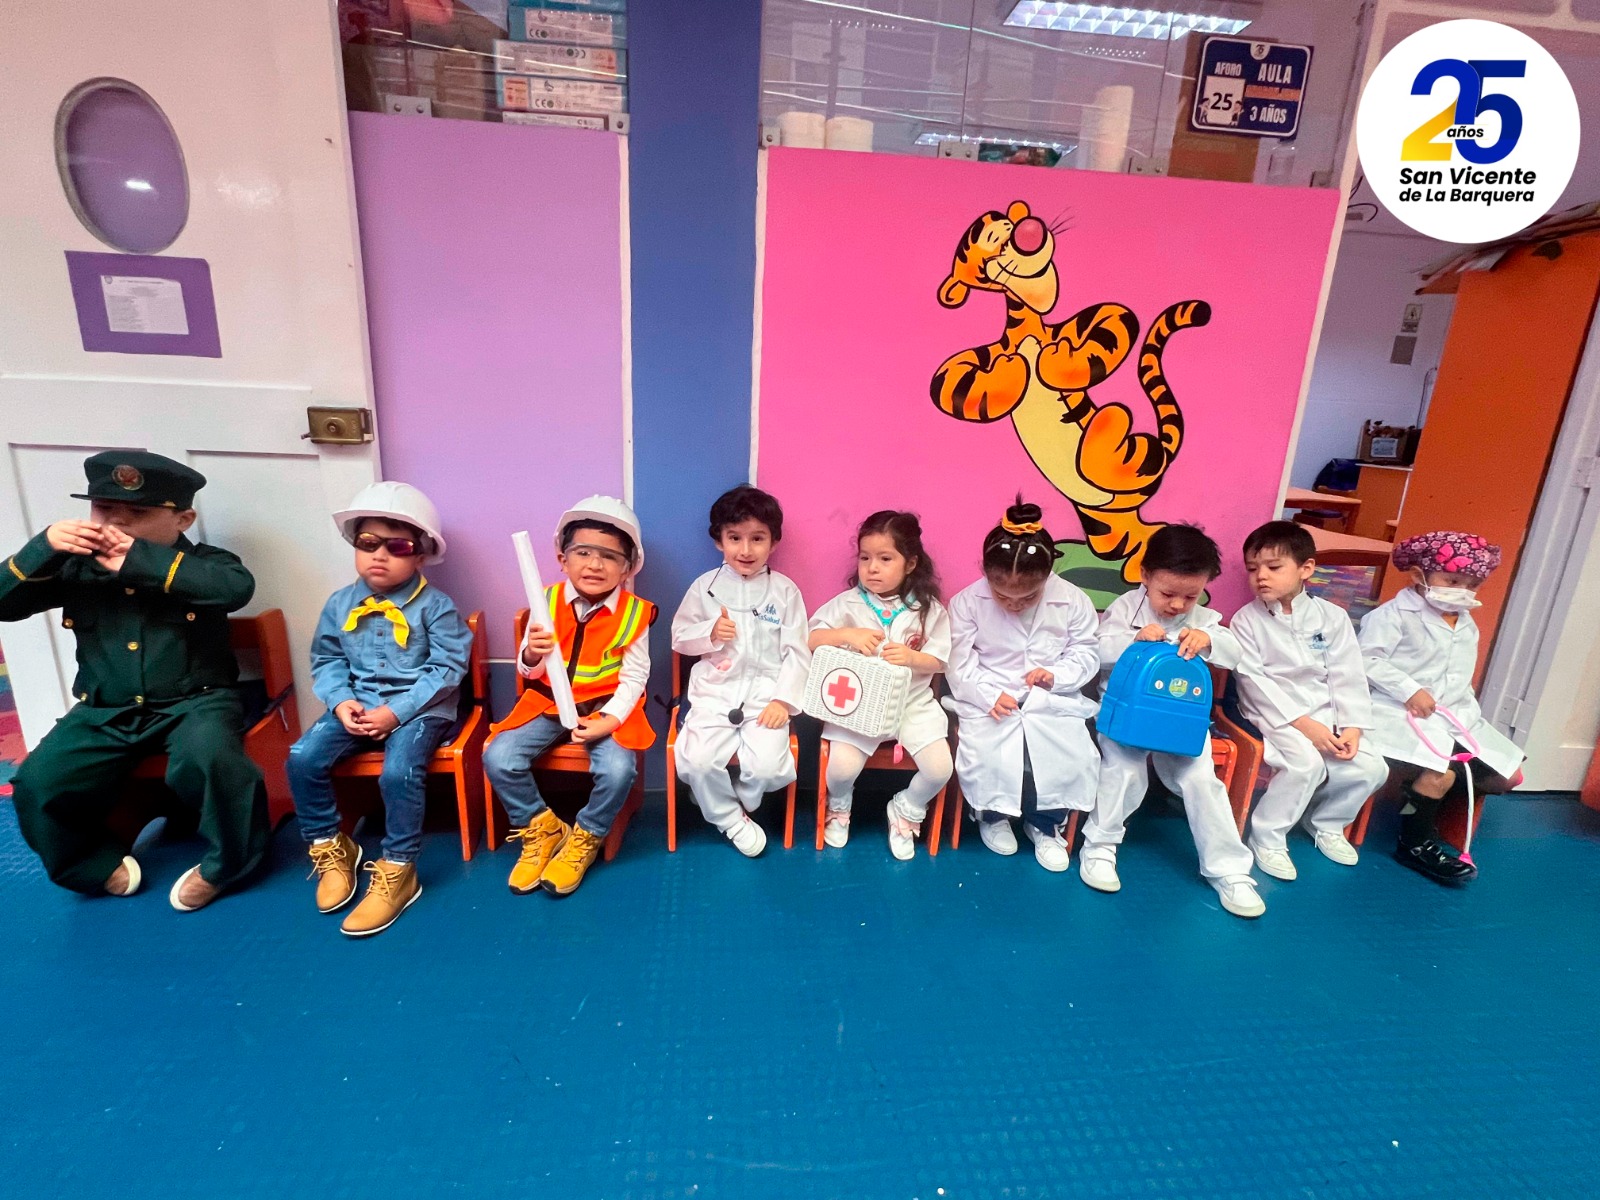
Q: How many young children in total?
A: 9